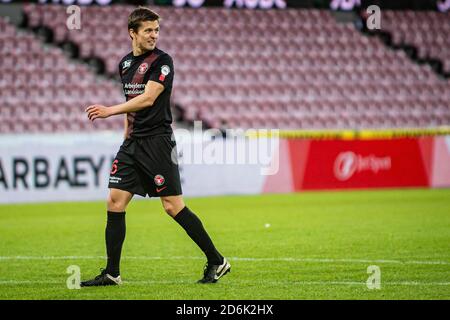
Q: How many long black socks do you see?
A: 2